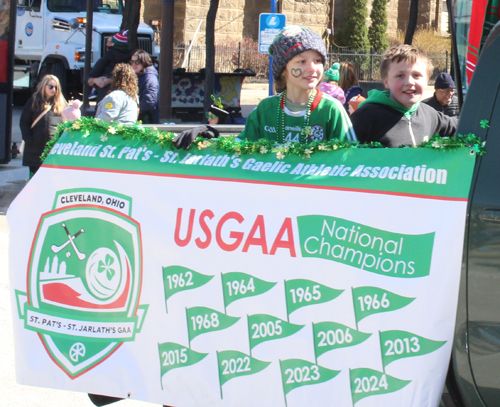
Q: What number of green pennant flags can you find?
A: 12